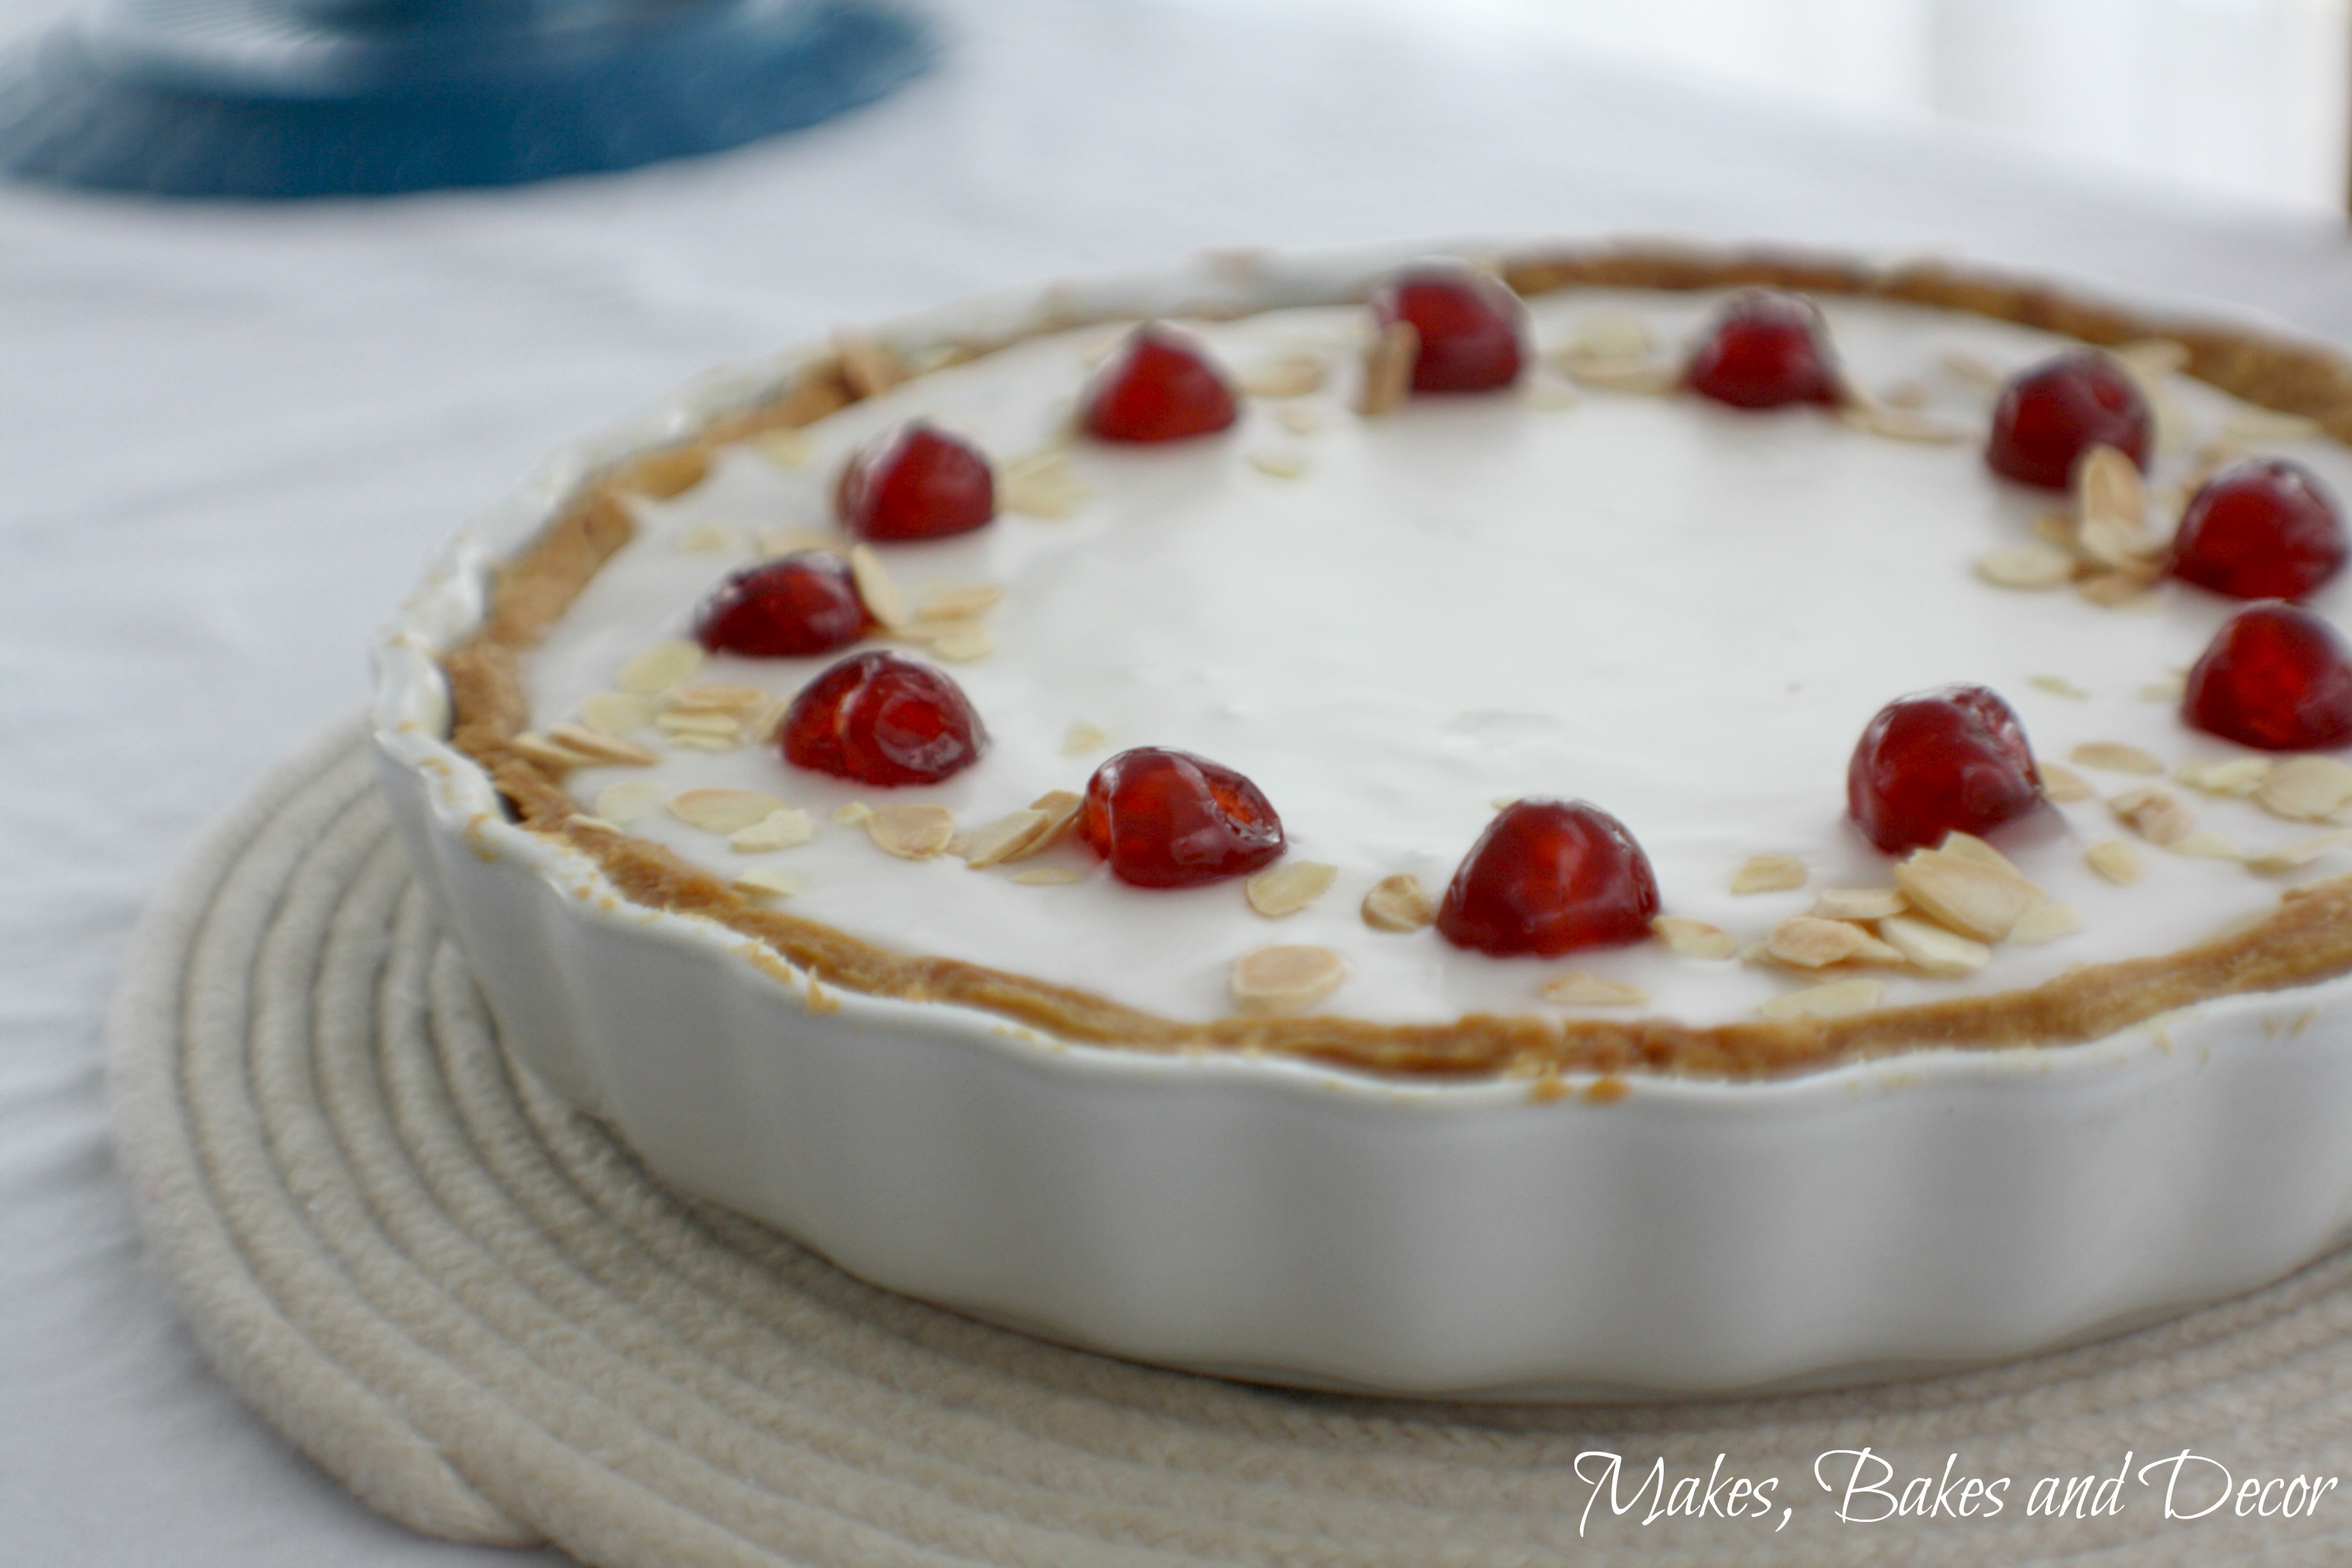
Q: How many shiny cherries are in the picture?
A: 12